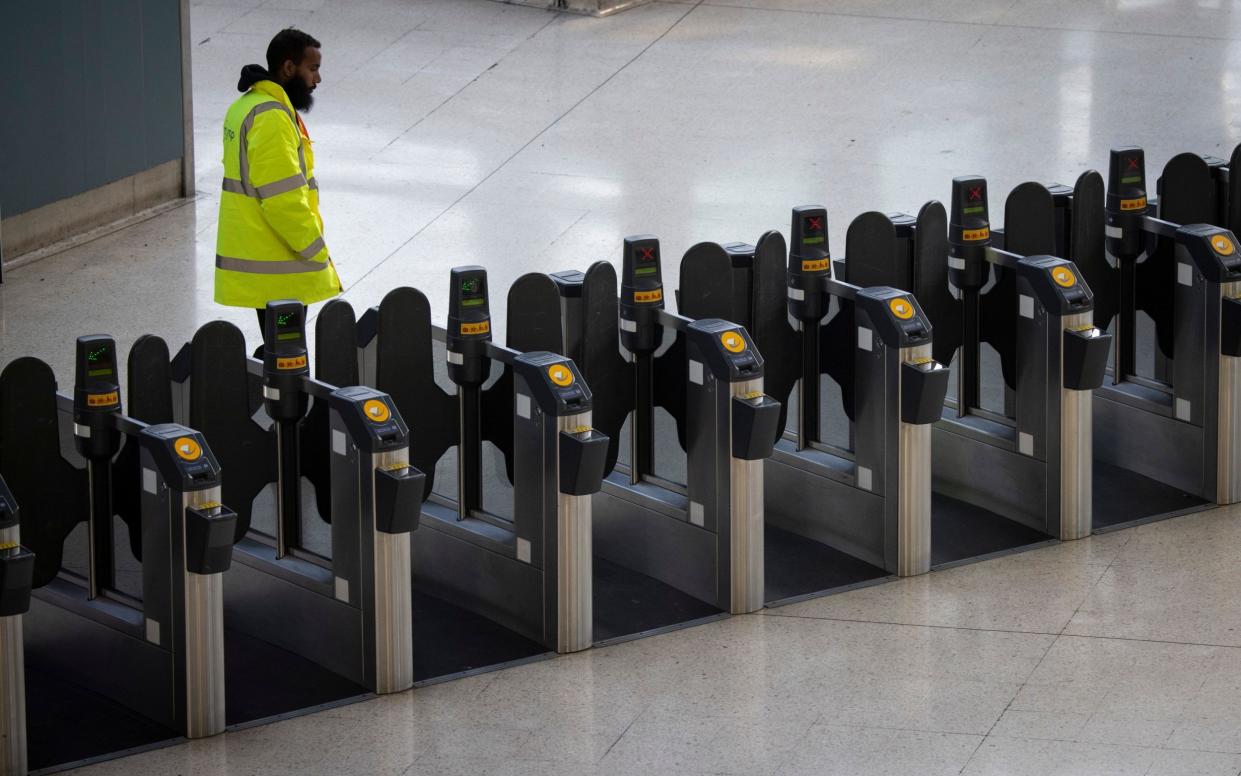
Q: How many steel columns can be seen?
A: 8